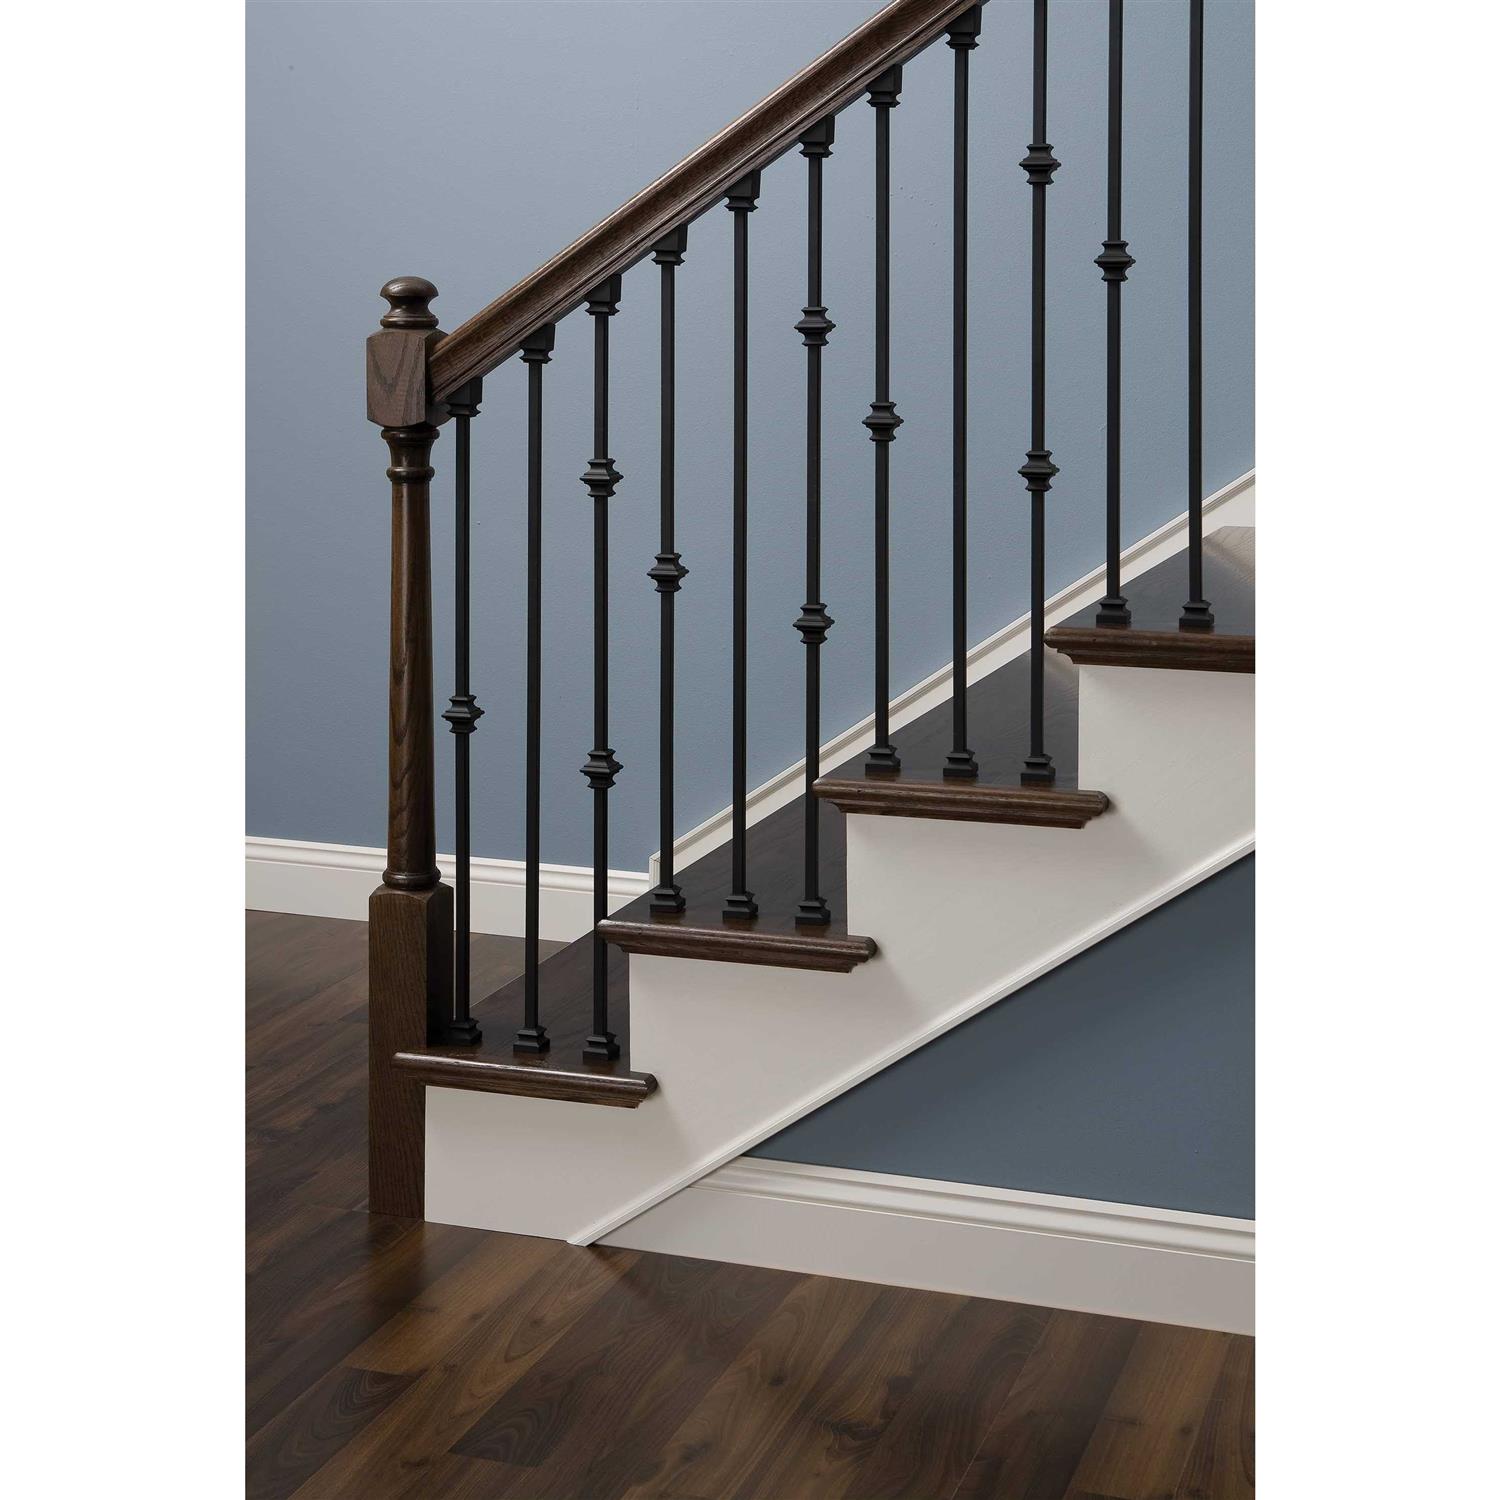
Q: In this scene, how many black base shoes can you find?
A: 11